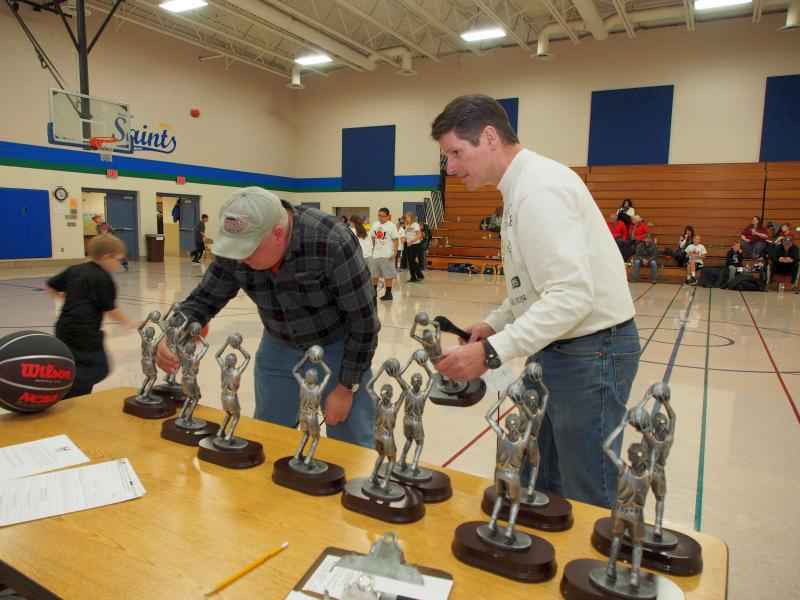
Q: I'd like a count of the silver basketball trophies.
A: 12